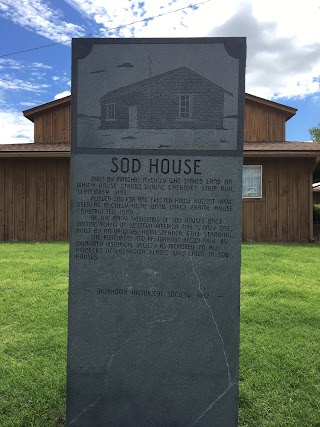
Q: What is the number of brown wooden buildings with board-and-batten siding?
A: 1